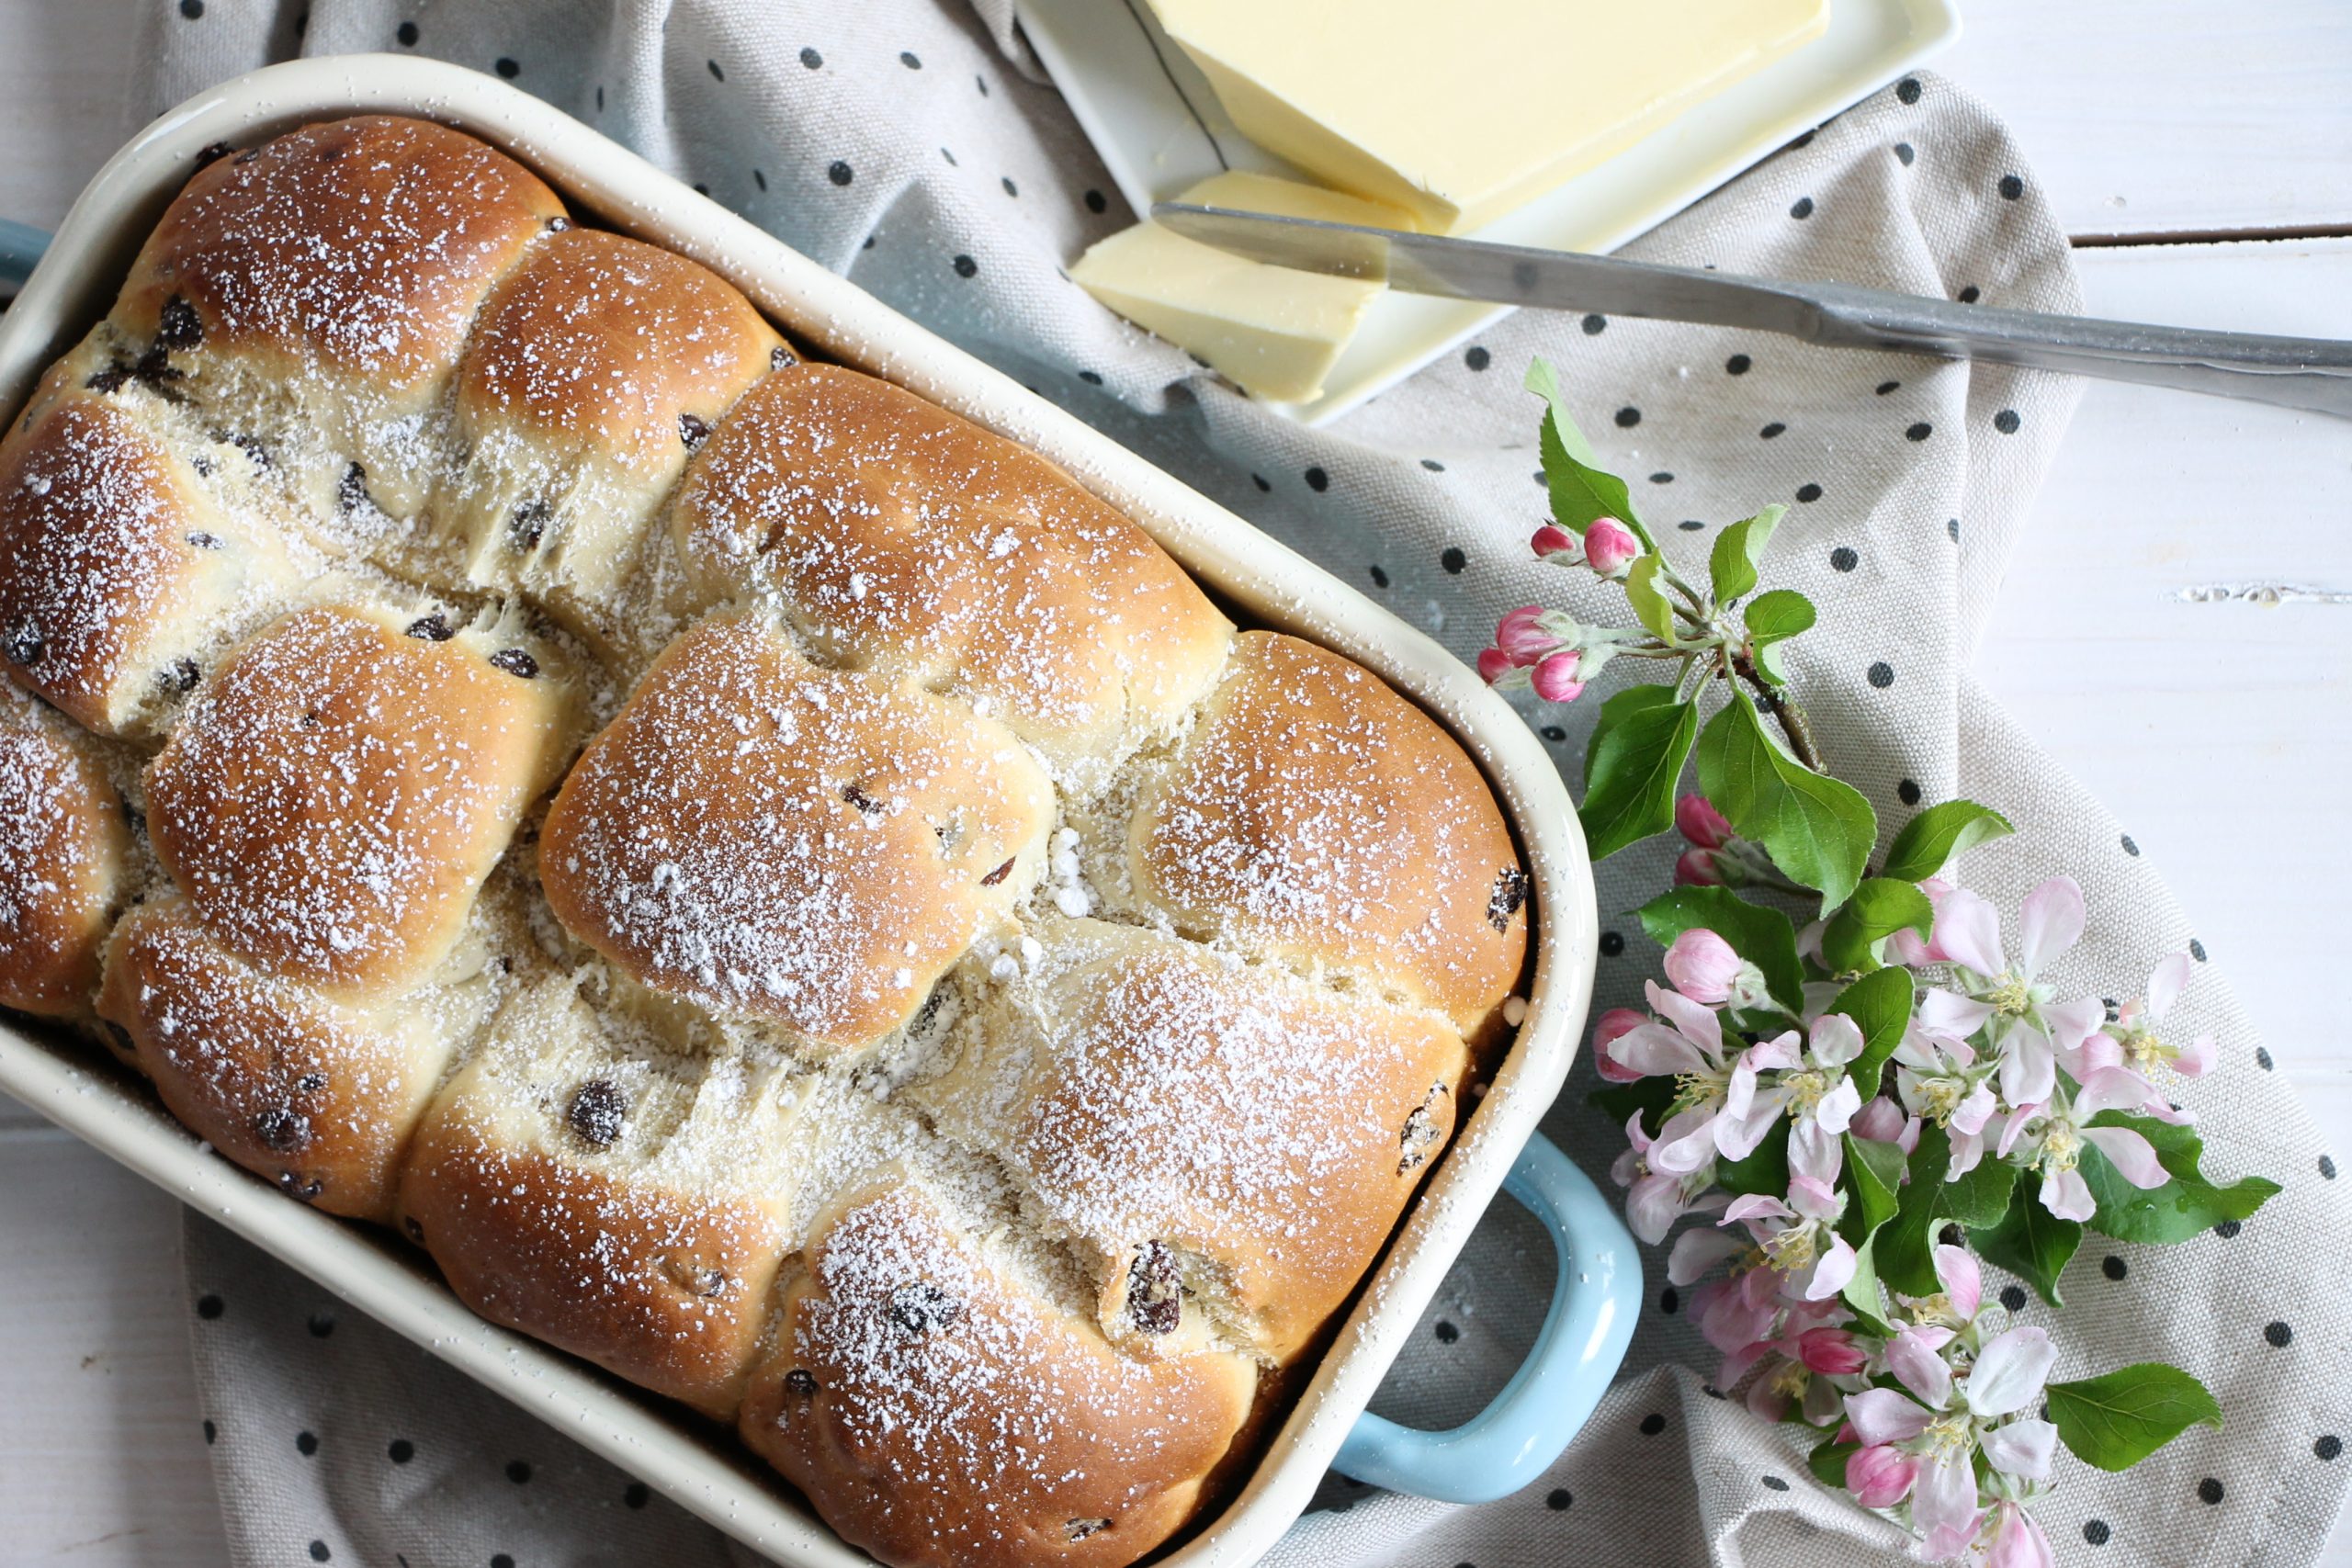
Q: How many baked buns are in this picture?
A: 12